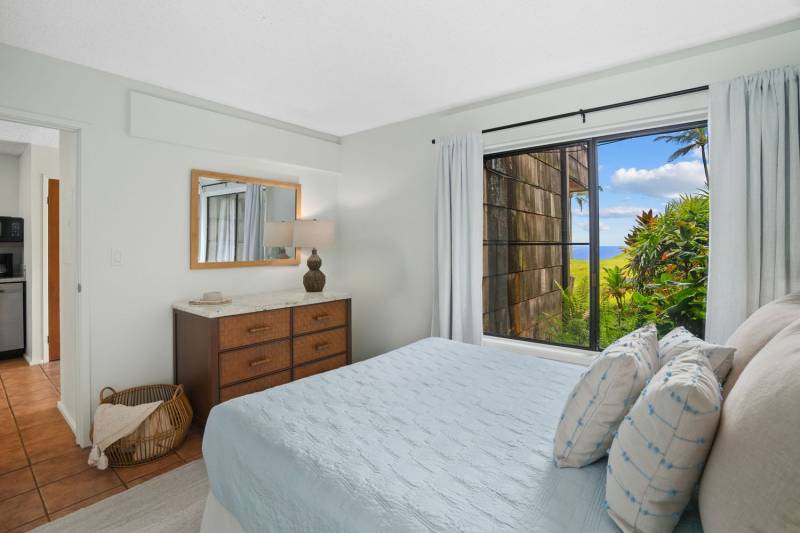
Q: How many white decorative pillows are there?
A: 3